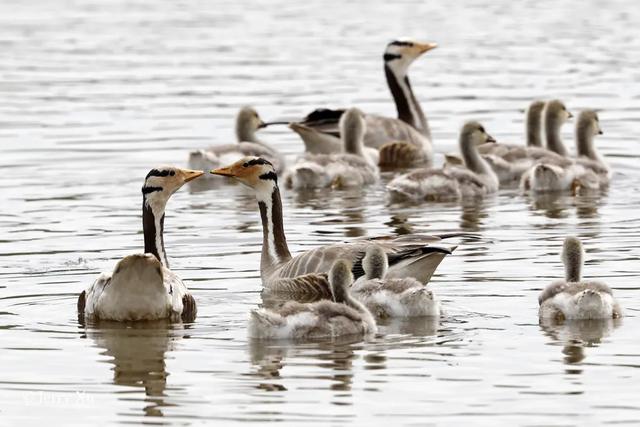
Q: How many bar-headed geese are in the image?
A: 12